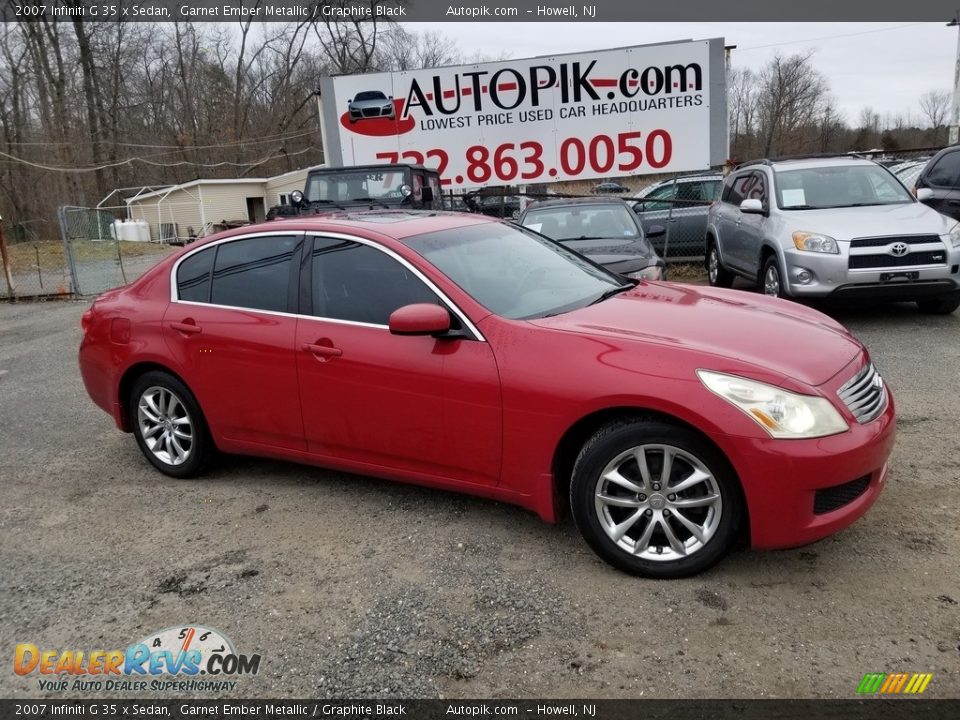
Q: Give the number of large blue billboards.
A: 0